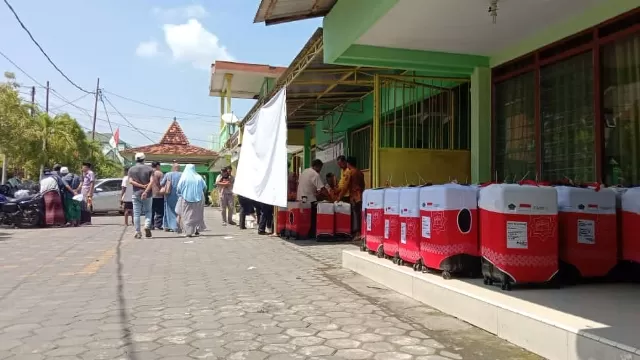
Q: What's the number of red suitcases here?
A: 11